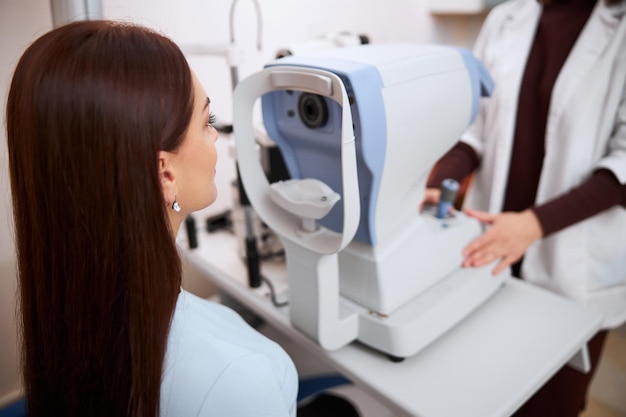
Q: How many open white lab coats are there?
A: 1